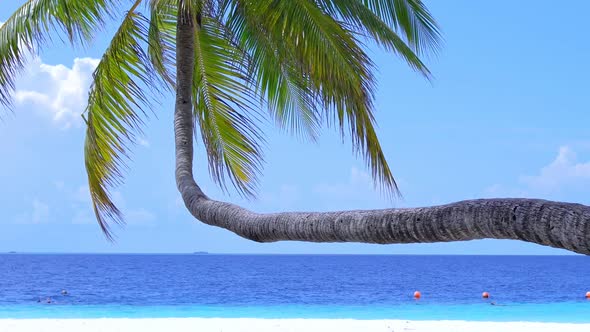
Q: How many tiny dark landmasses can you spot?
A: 2